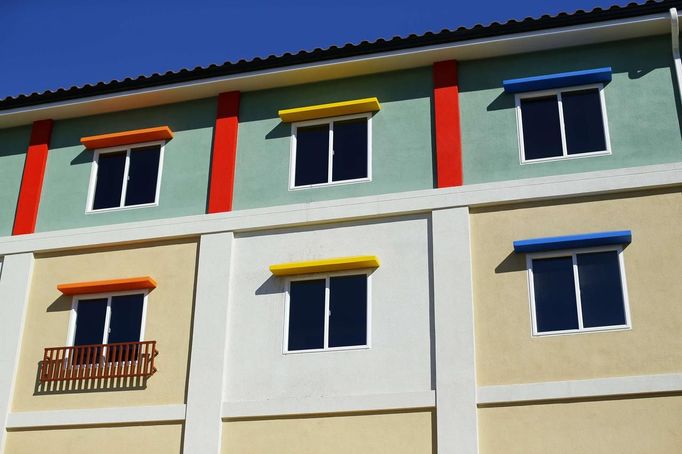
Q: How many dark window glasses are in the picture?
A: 12